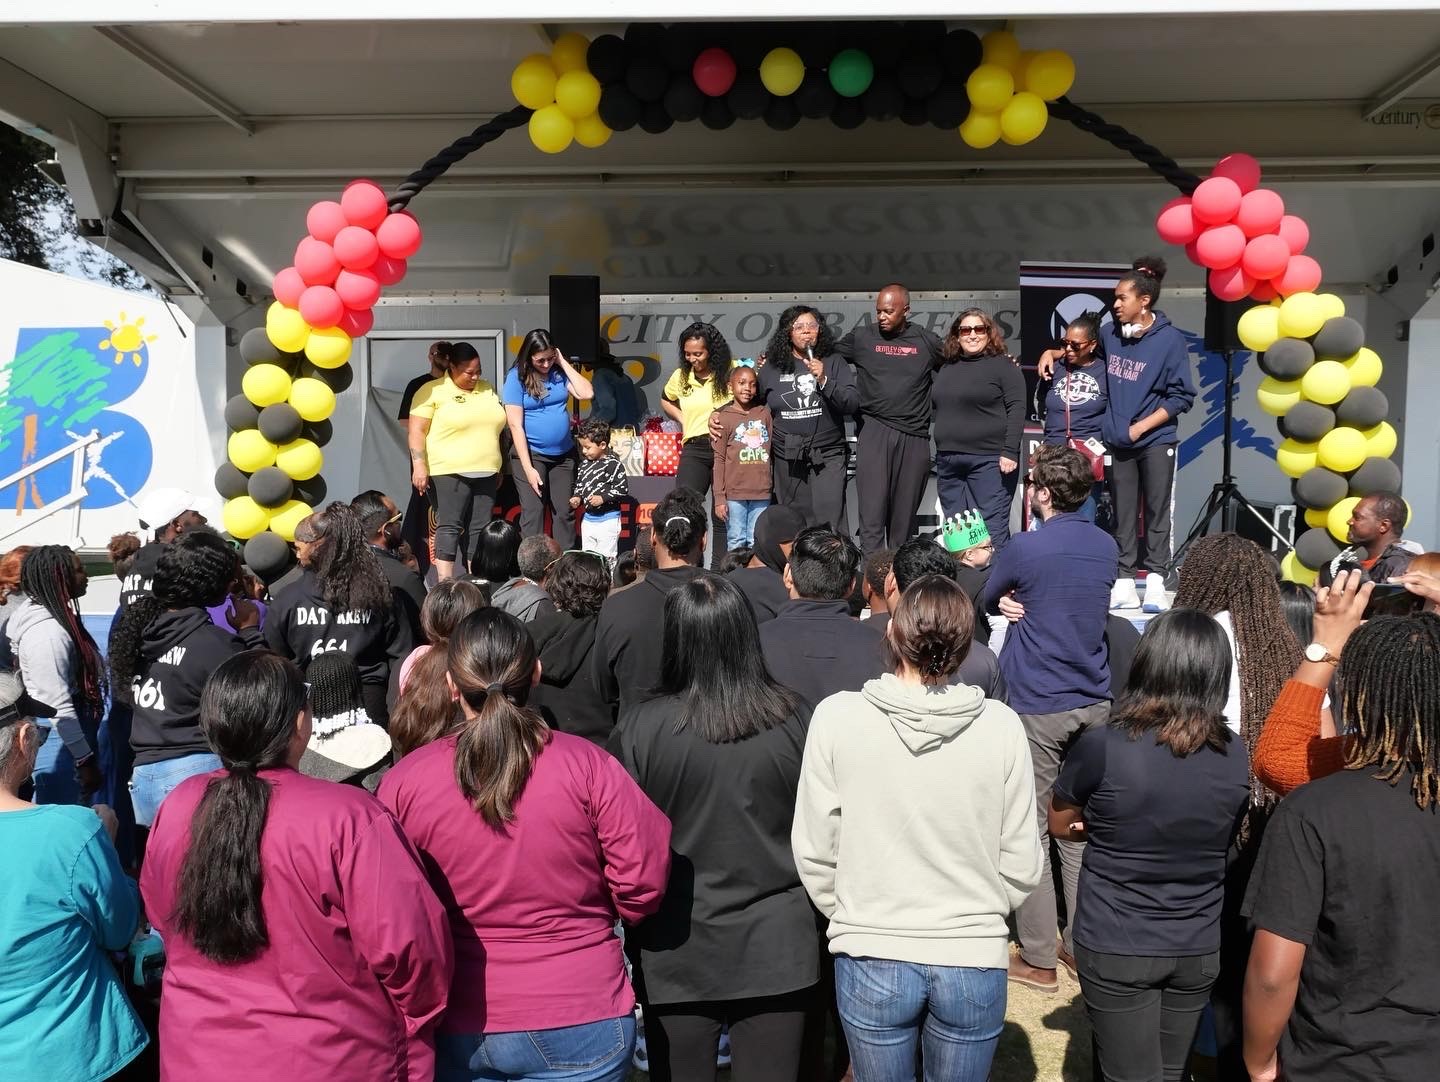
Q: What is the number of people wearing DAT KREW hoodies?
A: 3